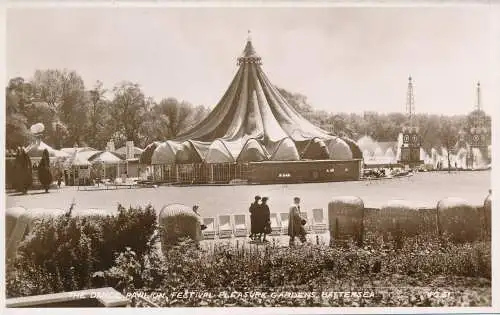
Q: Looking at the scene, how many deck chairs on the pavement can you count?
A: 7